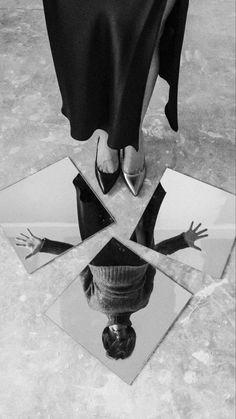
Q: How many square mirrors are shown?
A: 3